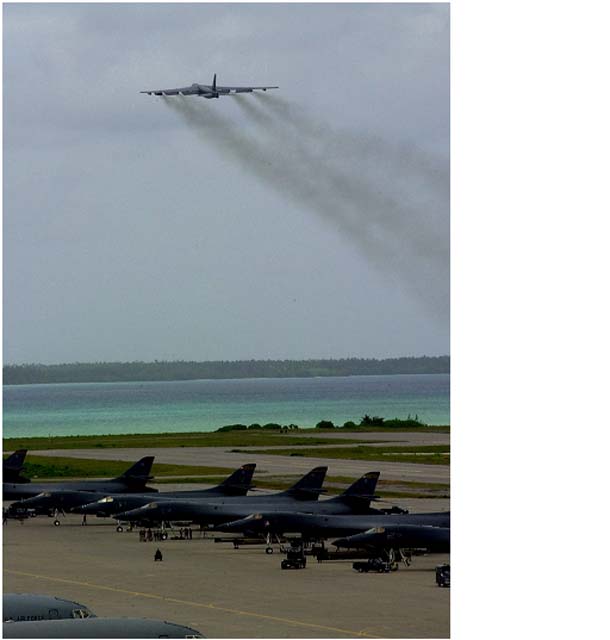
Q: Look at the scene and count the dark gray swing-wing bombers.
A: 7